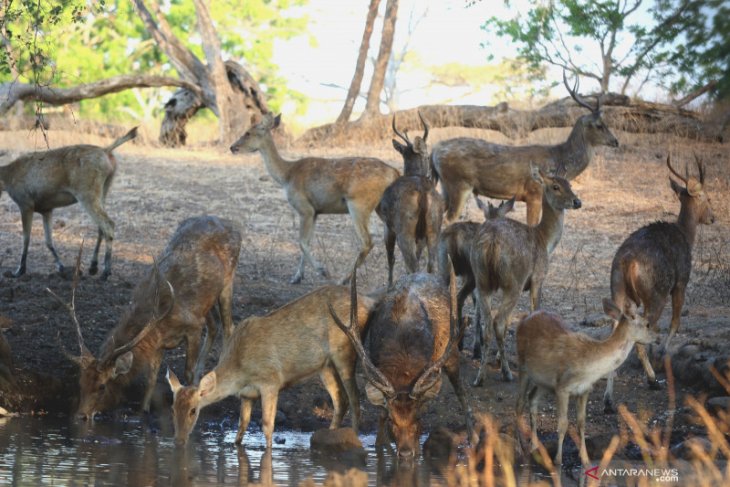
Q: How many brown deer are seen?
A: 11